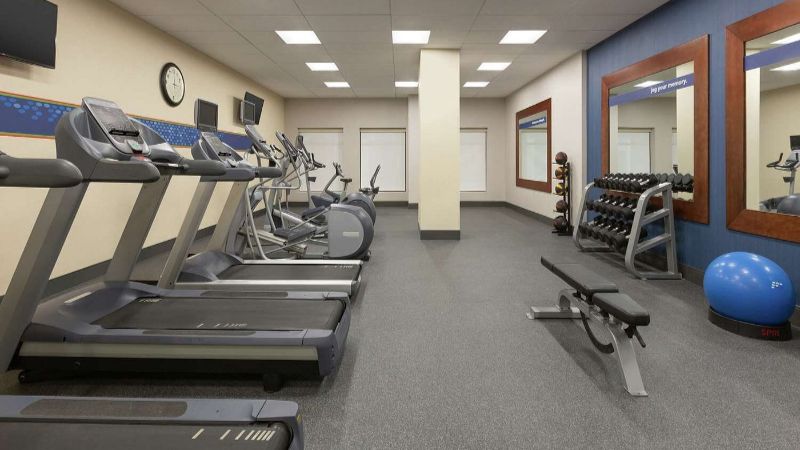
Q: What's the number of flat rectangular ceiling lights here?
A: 8